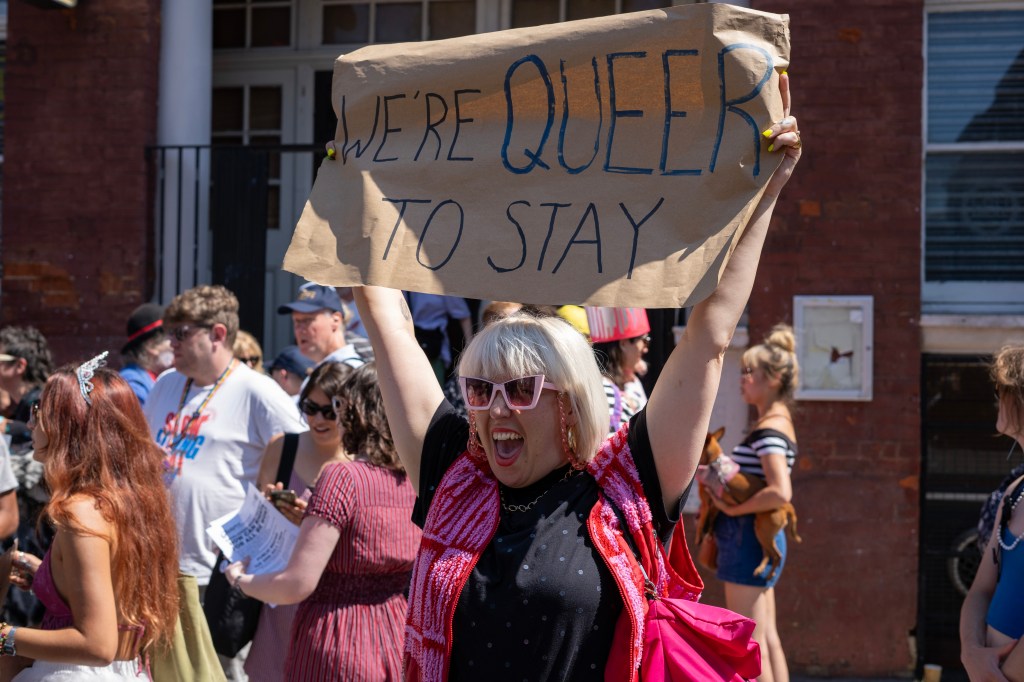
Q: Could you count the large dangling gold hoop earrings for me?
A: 2